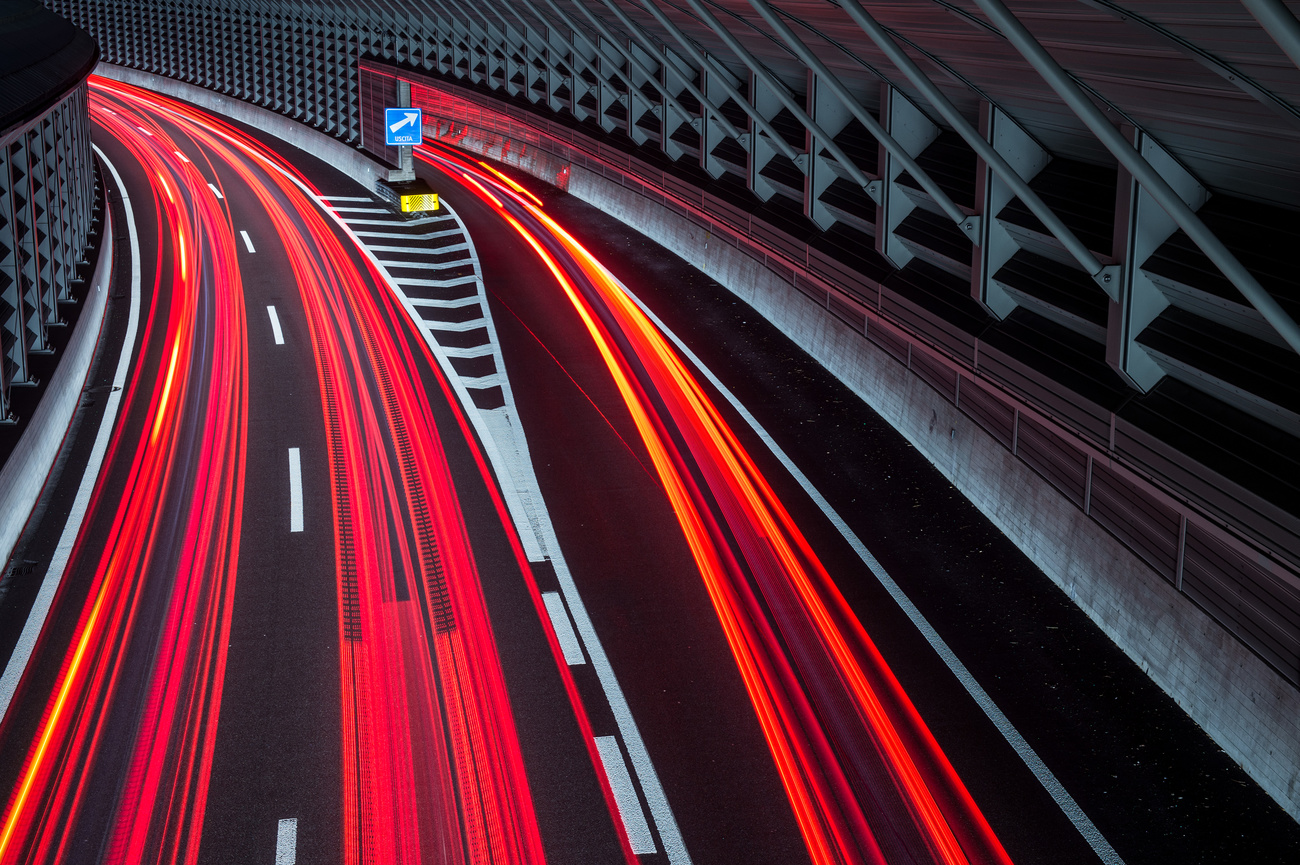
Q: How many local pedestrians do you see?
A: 0